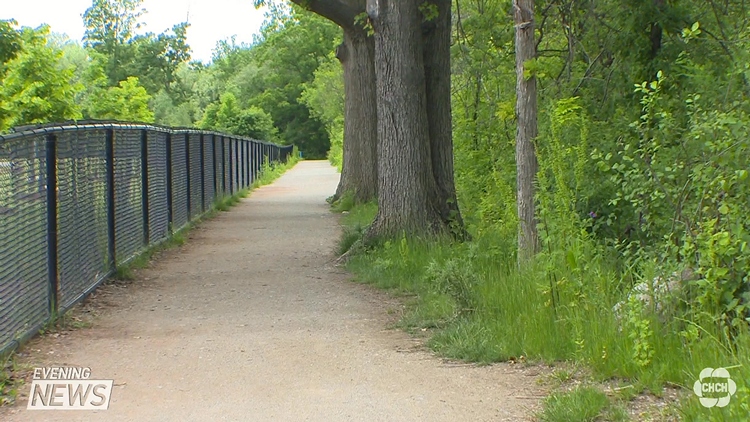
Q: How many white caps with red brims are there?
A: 0